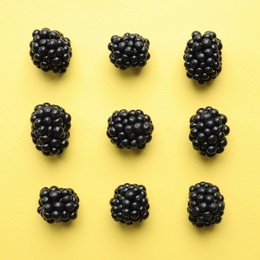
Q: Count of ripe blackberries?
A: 9